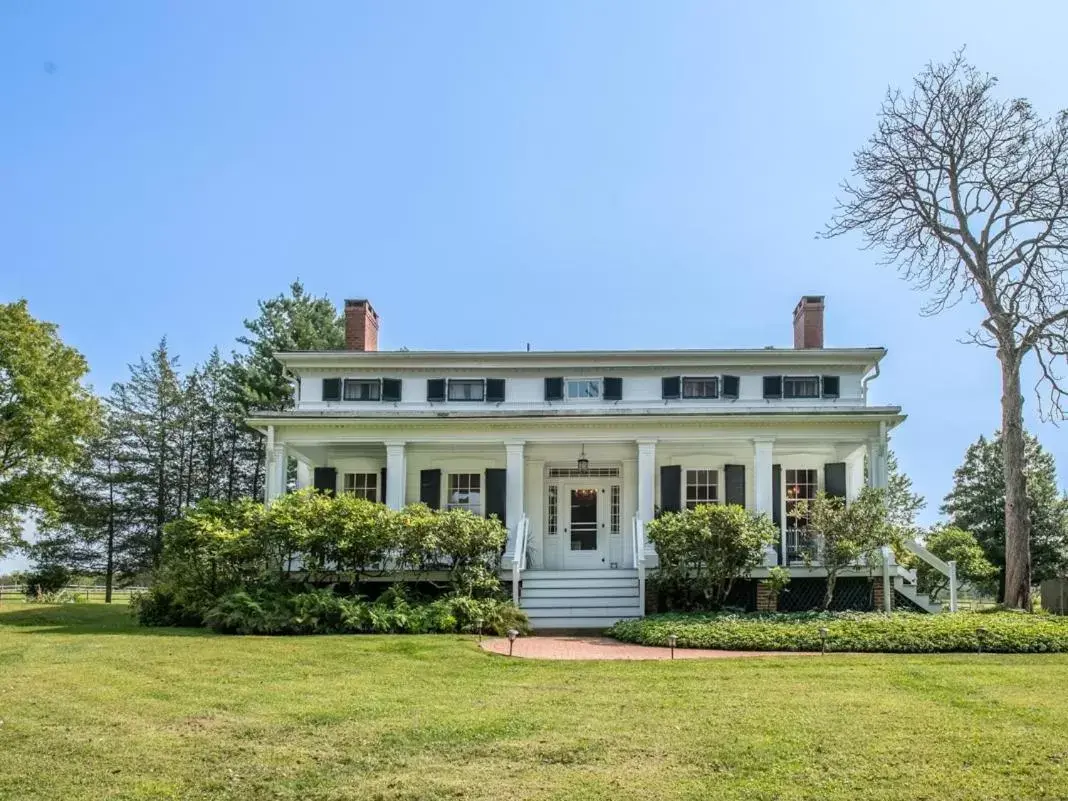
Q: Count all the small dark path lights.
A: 5